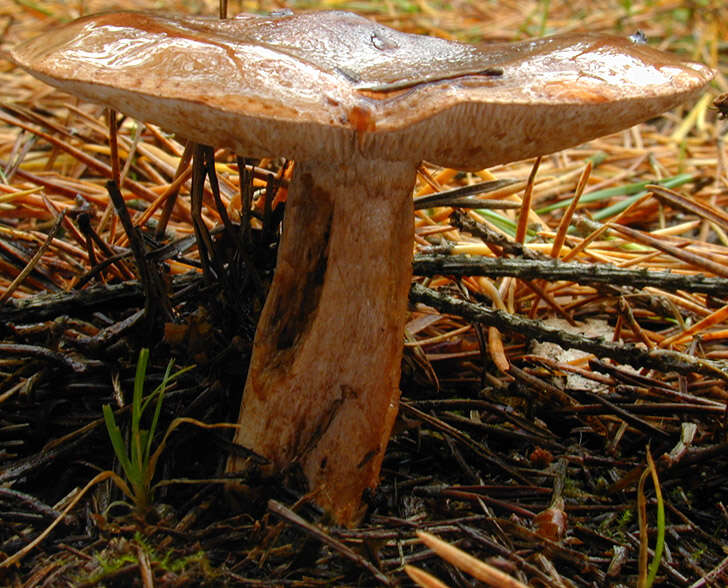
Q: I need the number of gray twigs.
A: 2